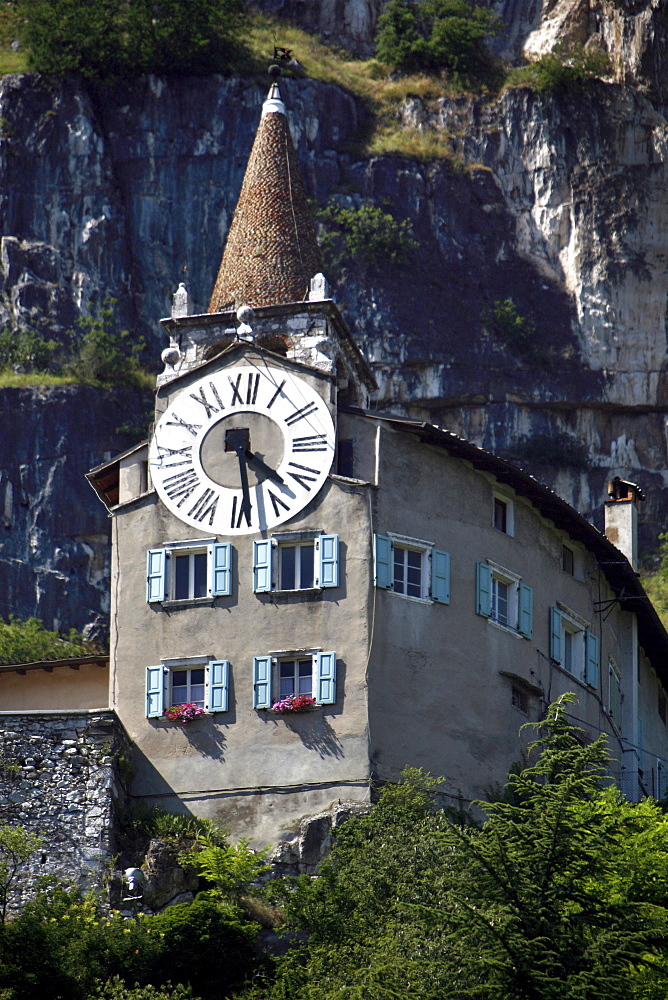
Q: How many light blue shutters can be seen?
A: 14